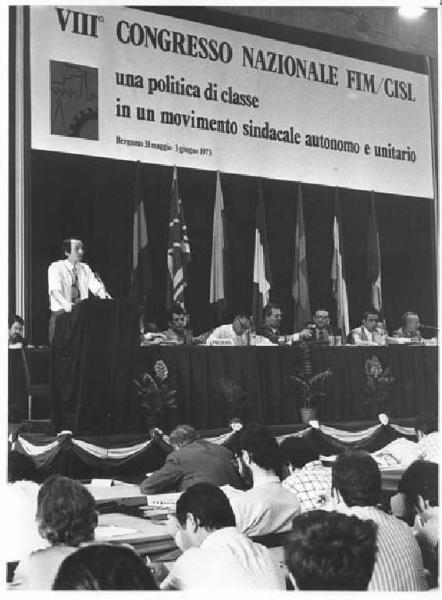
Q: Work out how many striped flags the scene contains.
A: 1